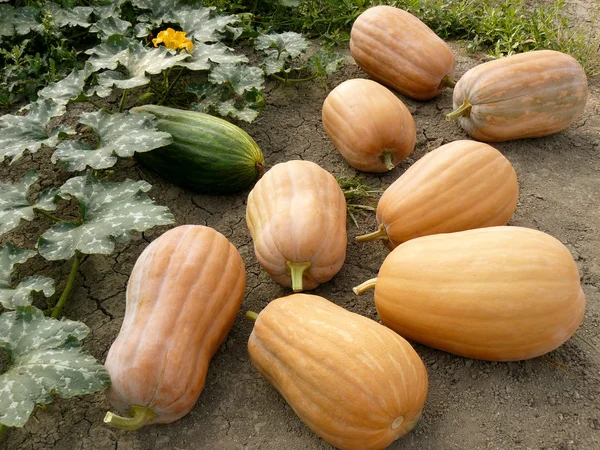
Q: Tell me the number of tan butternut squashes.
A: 8